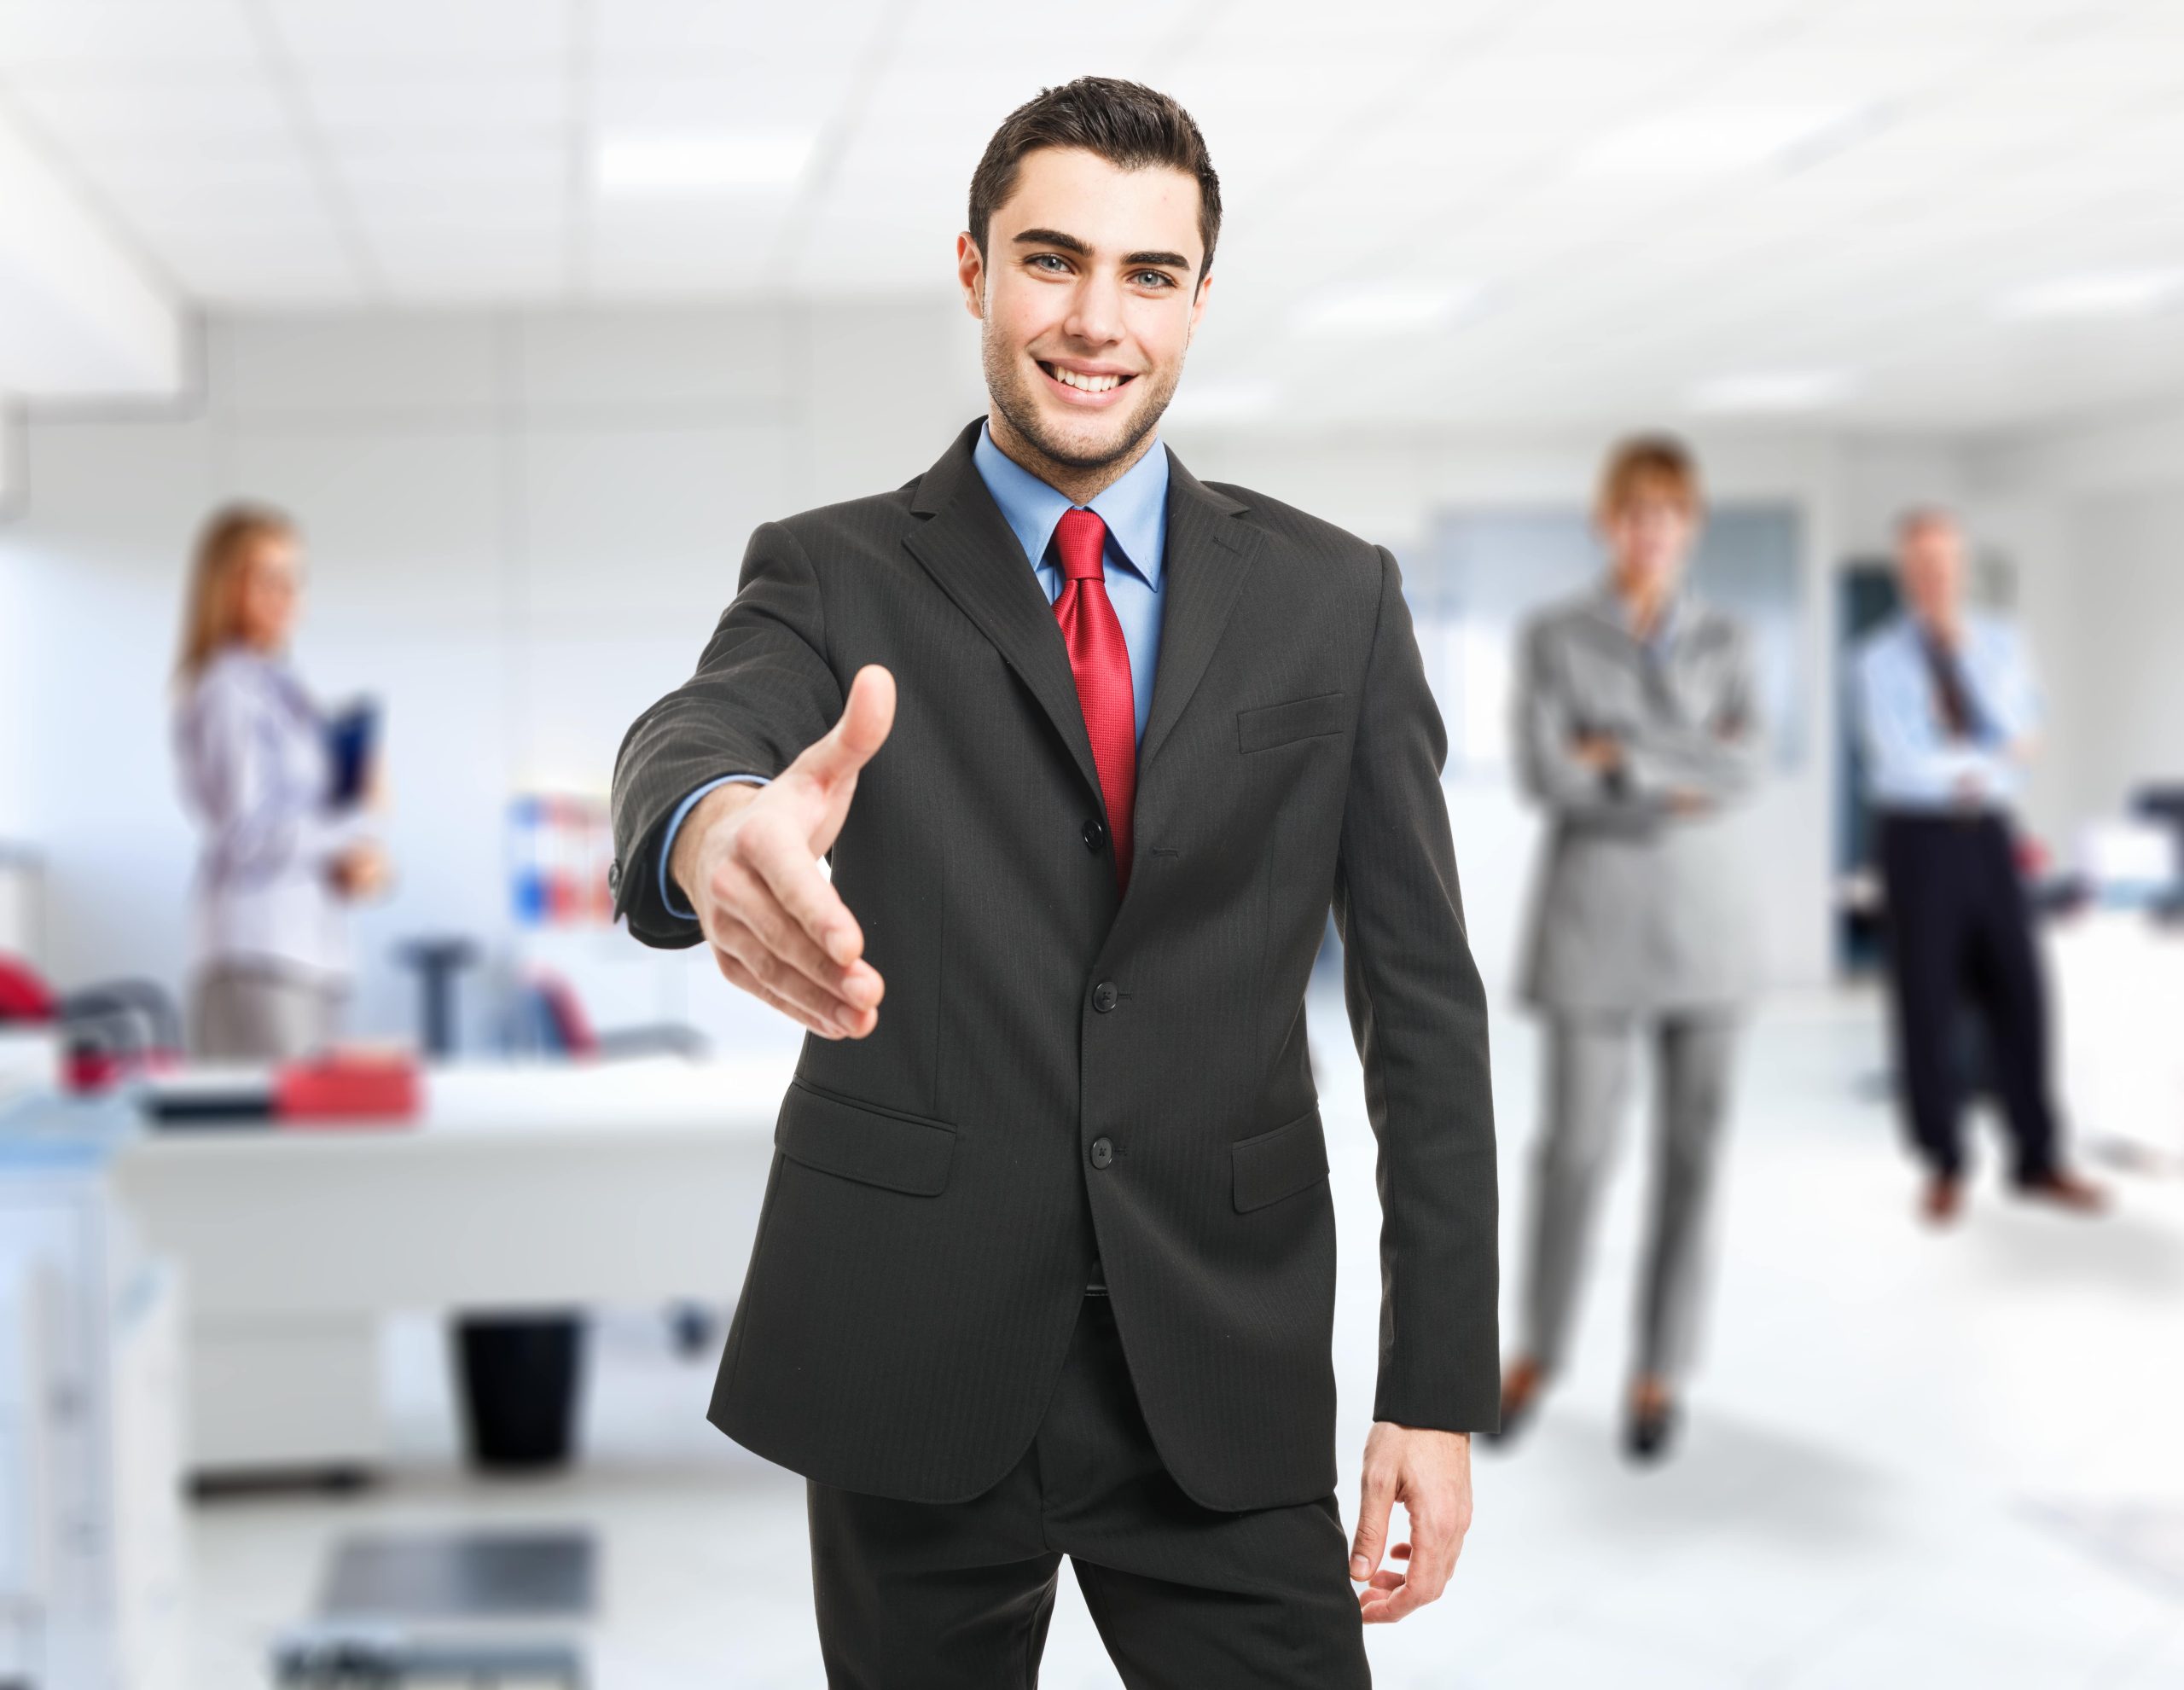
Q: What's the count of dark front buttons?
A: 3